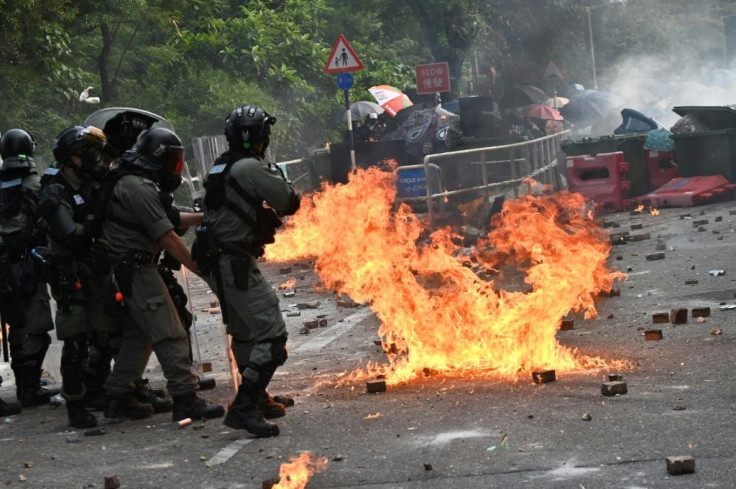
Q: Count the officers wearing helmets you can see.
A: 5